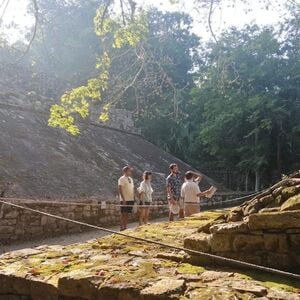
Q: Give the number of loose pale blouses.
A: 1